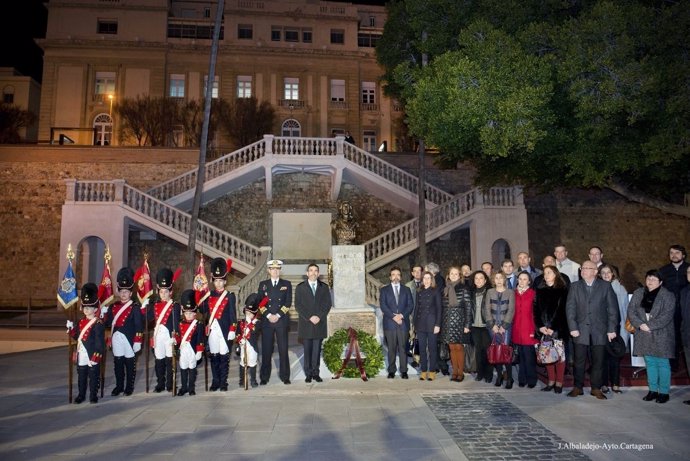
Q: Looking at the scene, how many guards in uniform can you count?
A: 6